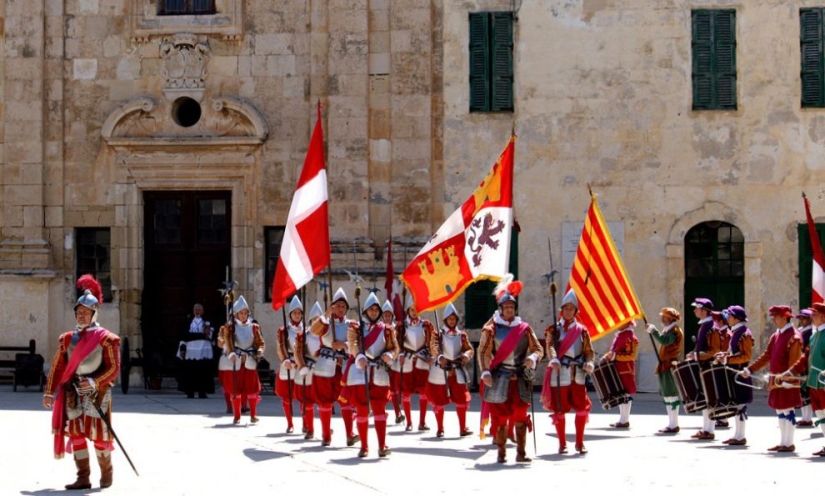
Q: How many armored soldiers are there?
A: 11